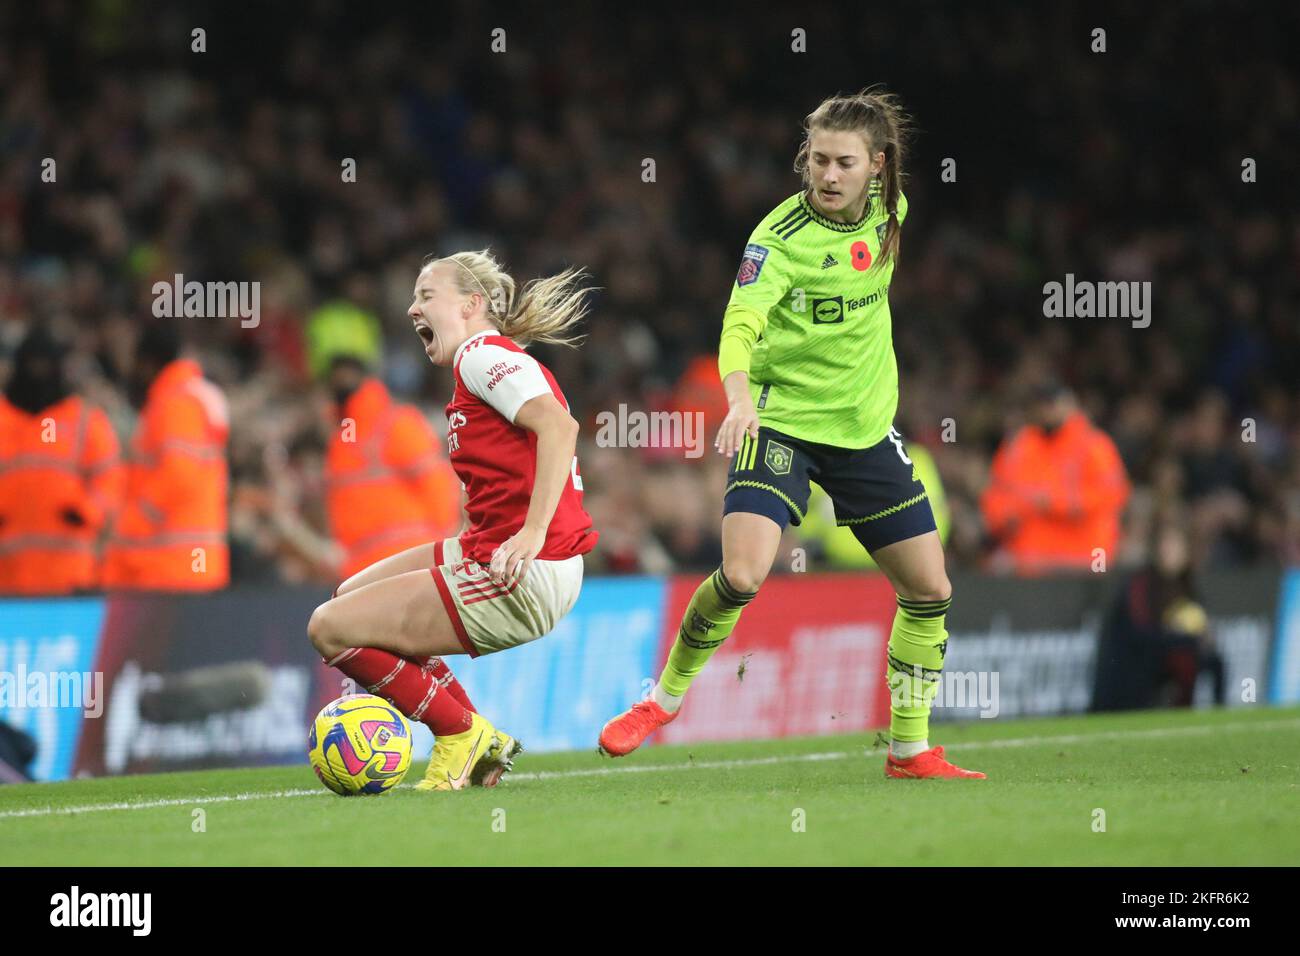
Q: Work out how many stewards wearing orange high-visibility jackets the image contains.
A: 4